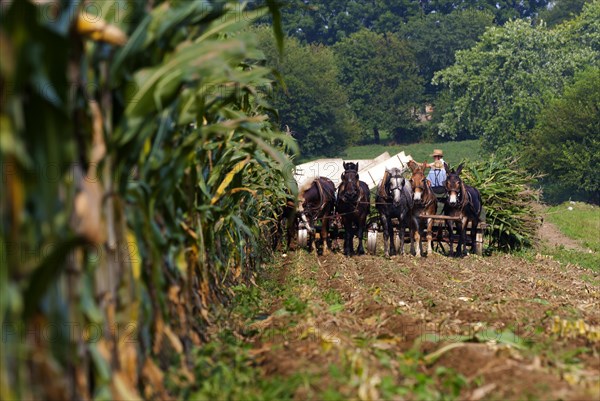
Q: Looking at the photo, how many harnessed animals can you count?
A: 5